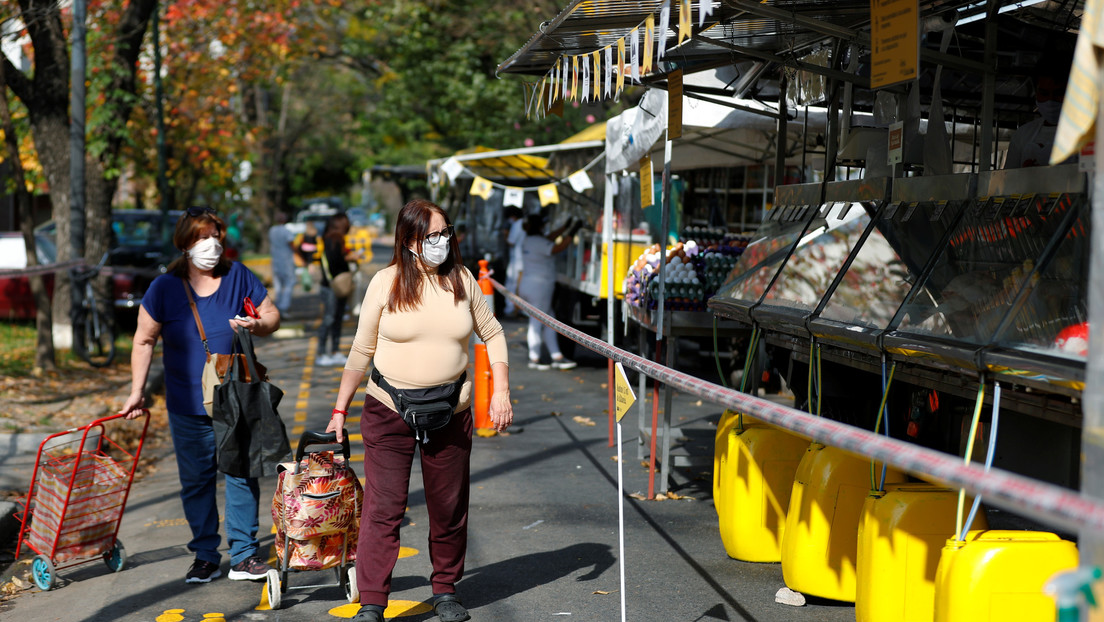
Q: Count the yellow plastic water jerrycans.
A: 5